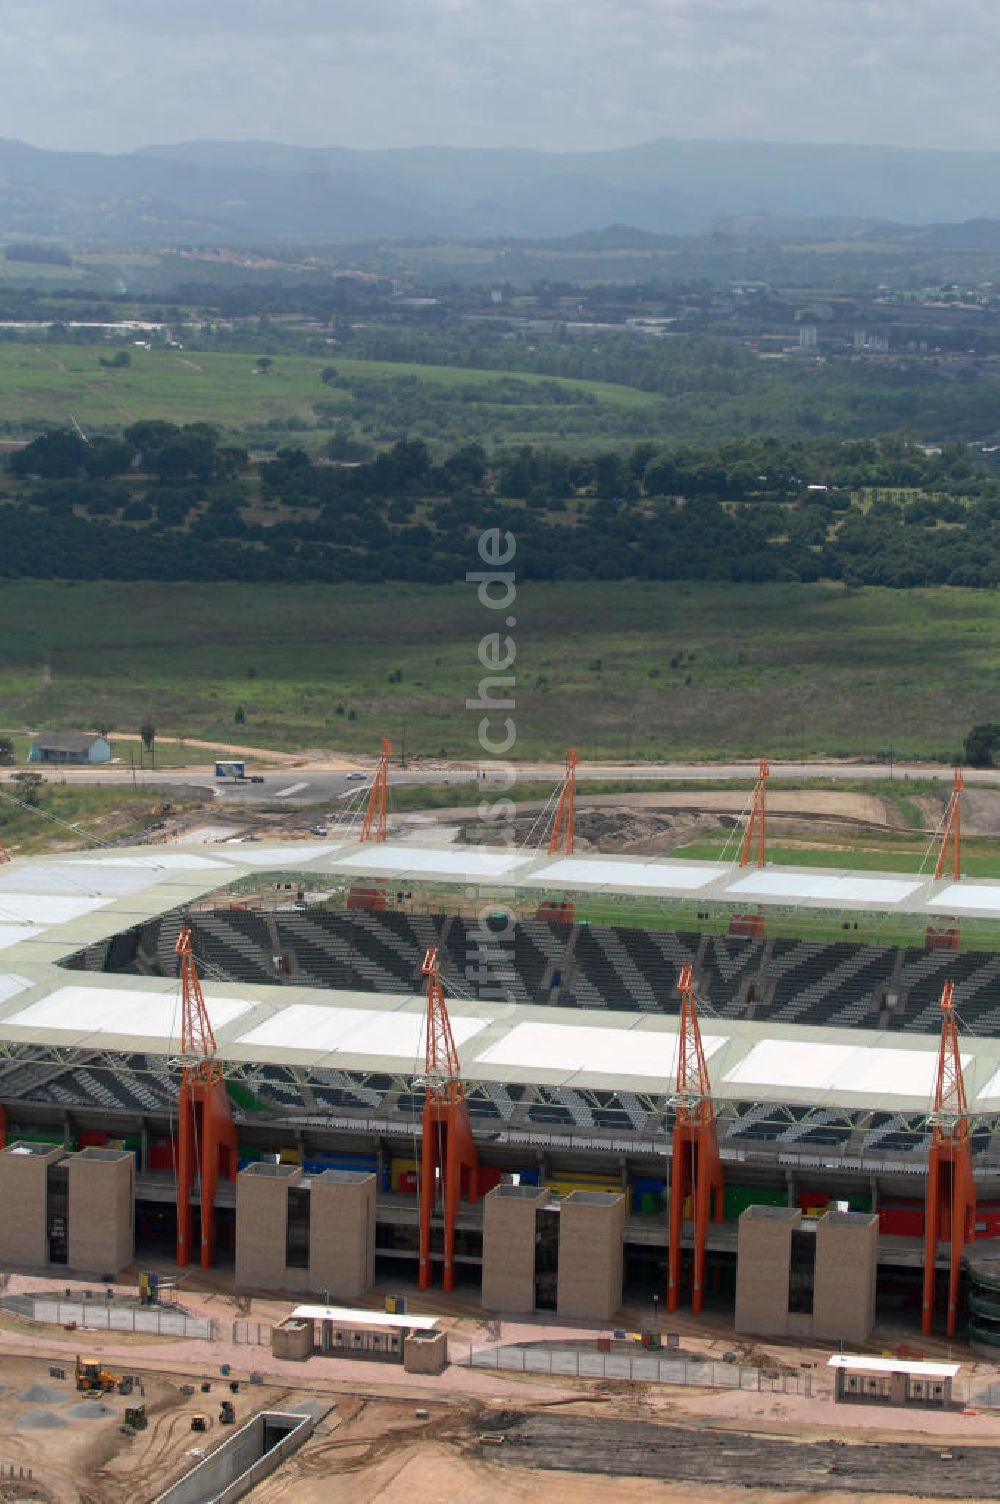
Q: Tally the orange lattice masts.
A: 8